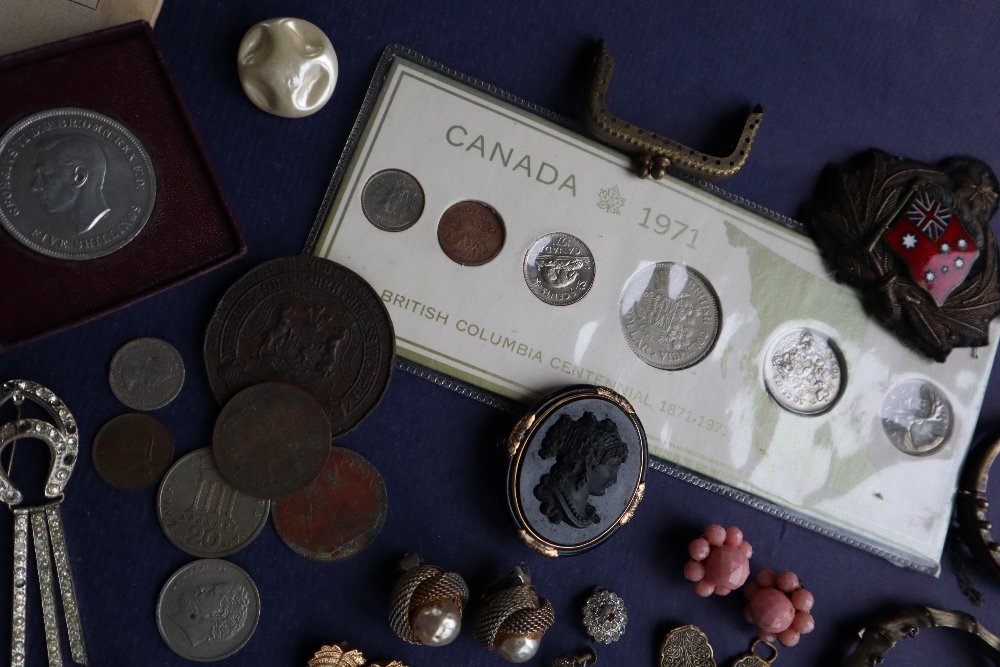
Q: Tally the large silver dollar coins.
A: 1